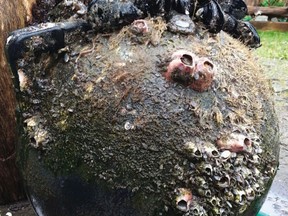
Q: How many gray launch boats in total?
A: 0